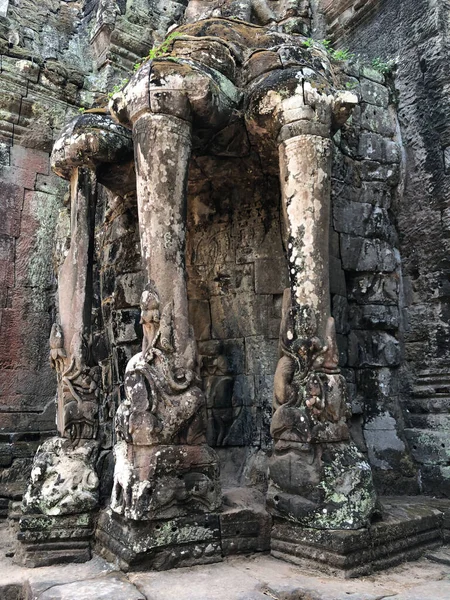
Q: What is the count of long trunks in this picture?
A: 3